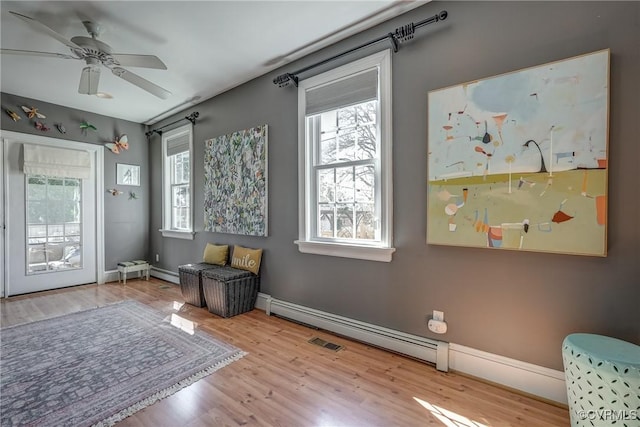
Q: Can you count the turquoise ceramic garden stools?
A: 1